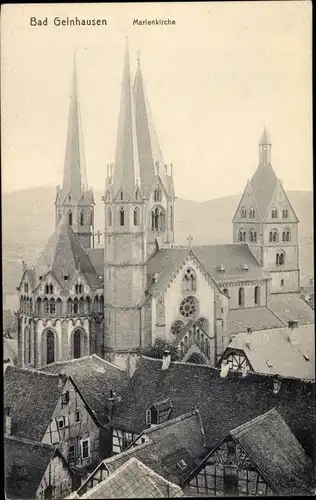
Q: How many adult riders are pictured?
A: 0